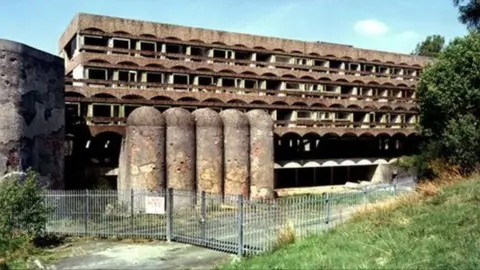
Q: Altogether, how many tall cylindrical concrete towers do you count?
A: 5